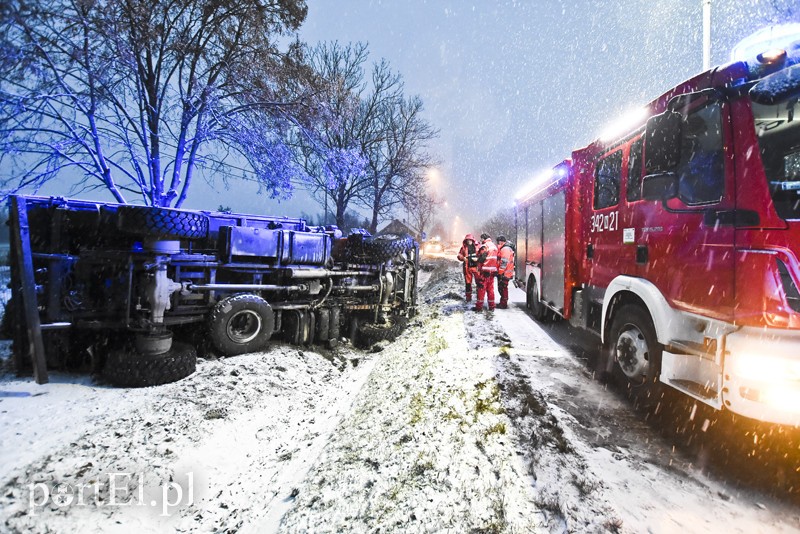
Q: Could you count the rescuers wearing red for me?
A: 3